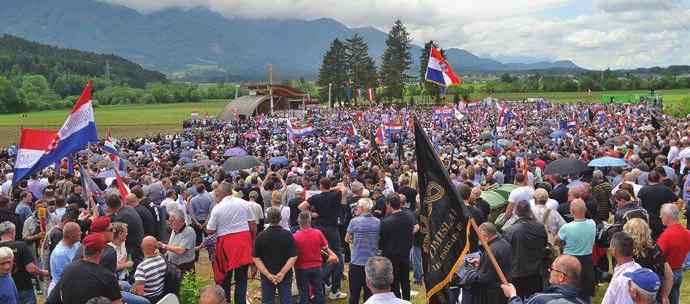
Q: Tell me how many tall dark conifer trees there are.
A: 4